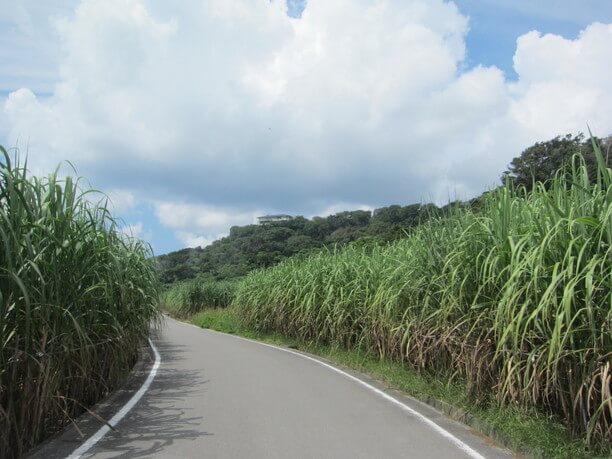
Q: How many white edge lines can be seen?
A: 2